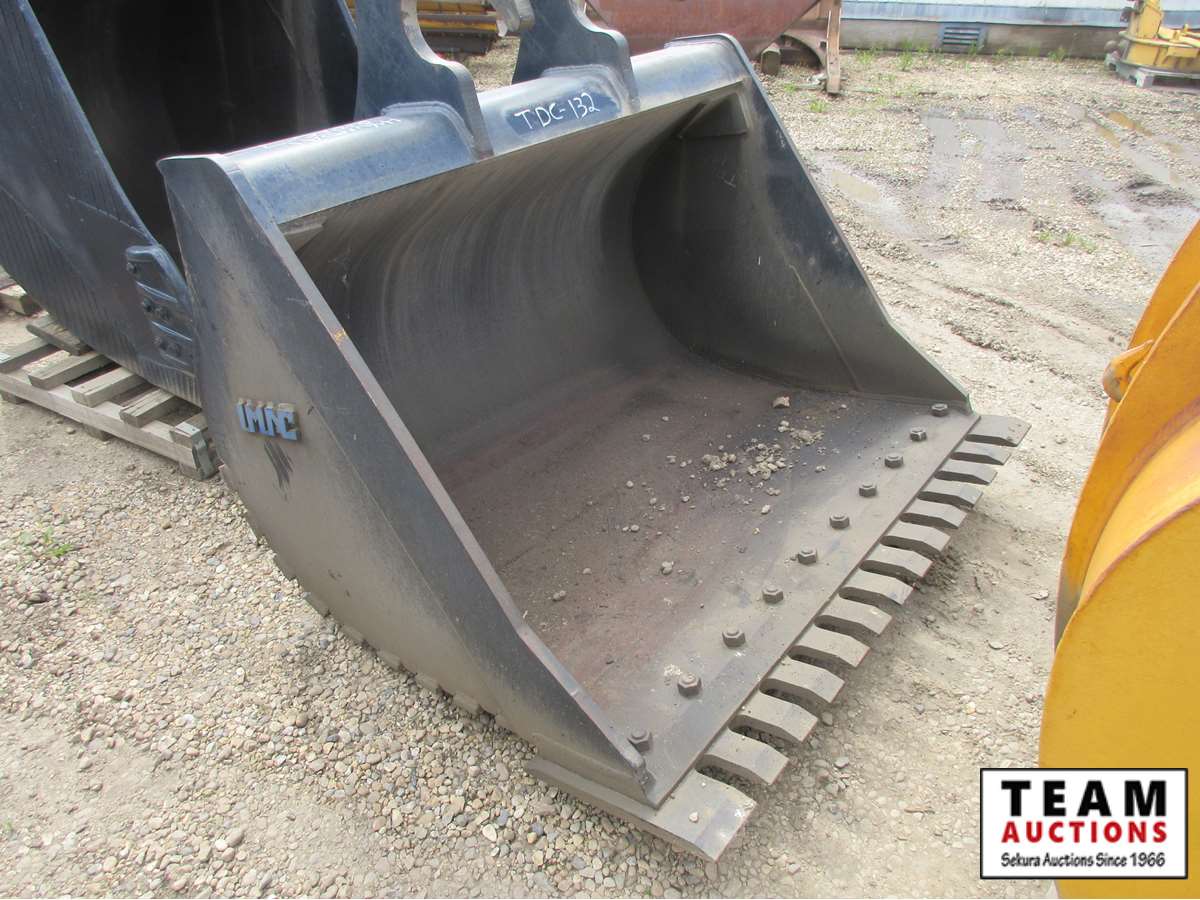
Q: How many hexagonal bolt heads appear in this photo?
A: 10